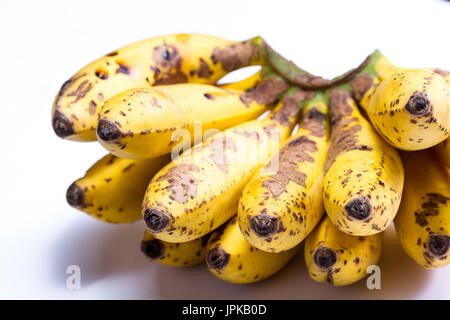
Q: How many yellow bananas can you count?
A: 11